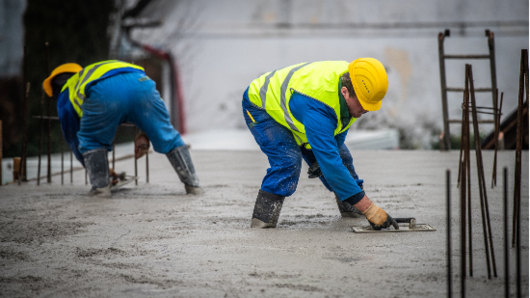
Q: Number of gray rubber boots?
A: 4